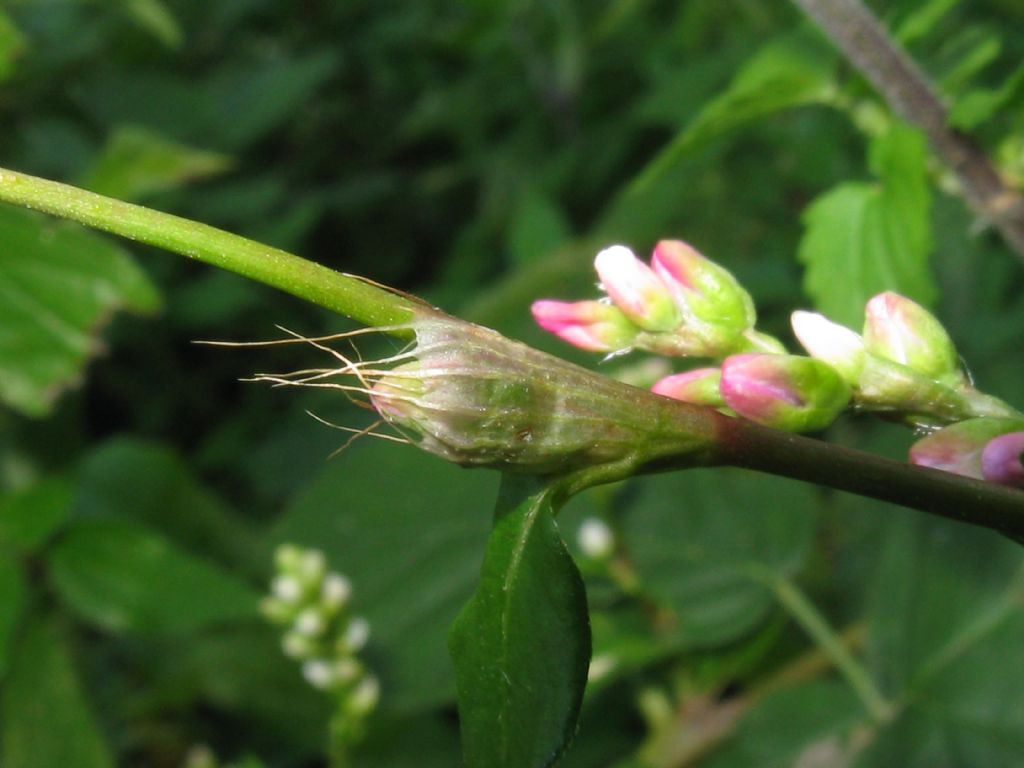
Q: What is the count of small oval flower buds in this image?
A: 9